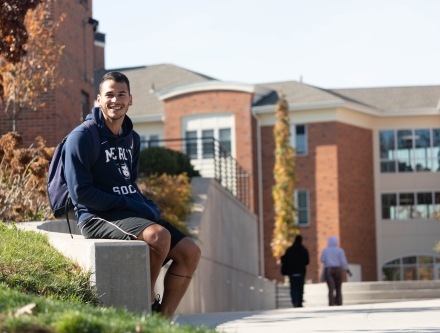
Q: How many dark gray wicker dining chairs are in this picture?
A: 0